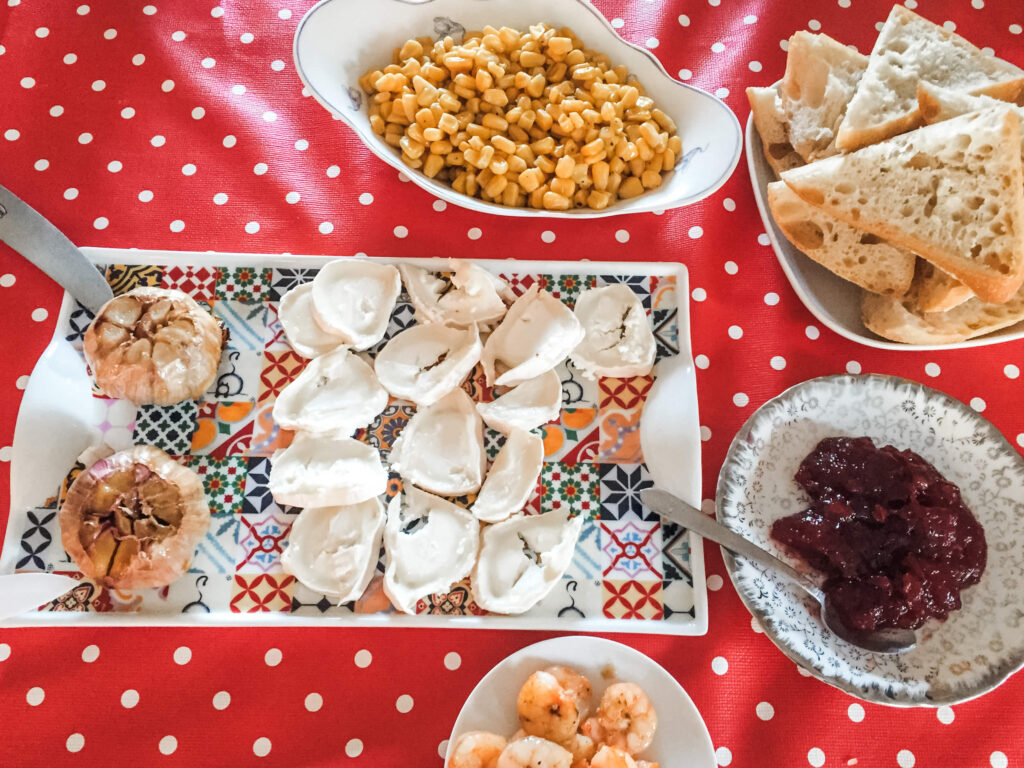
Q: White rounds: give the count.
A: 14